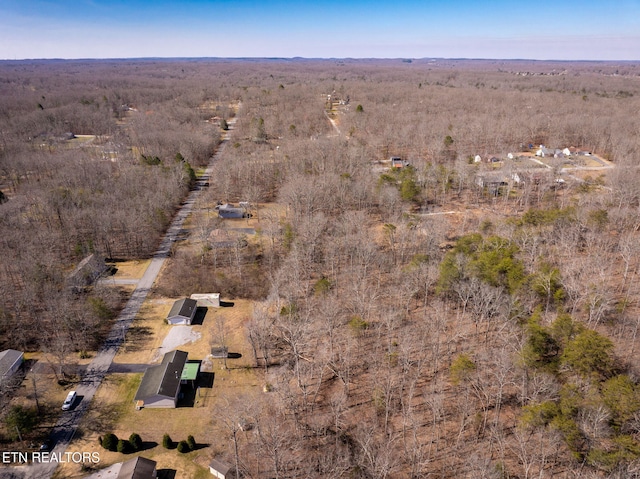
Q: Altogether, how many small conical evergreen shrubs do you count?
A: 6